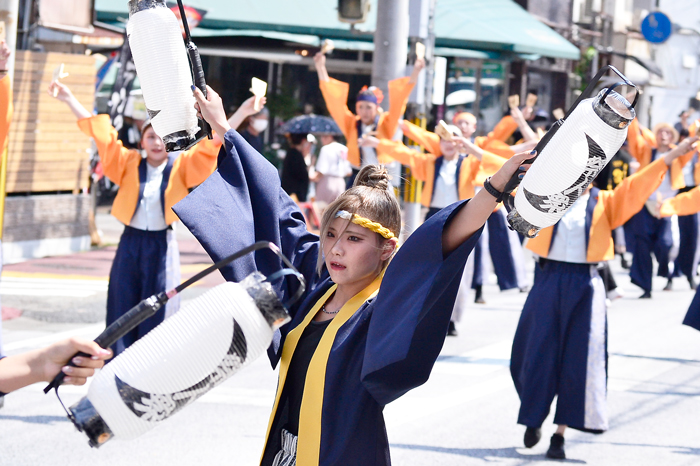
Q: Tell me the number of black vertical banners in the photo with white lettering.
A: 1